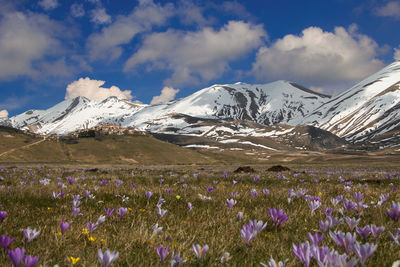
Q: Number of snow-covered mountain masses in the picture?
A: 3